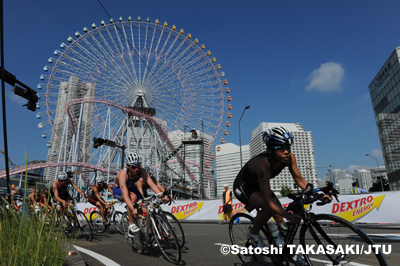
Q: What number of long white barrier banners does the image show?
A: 1